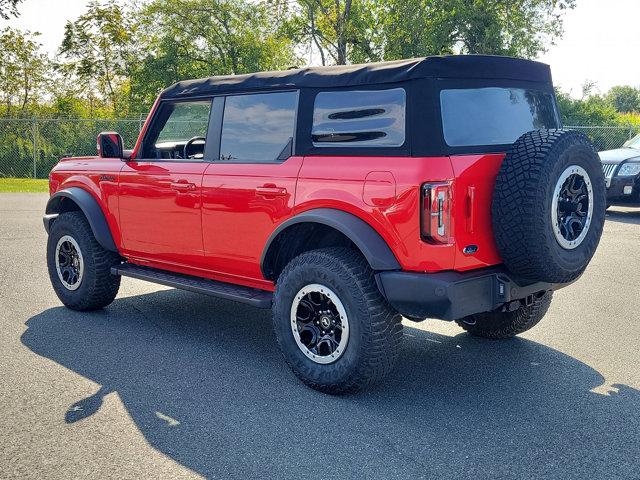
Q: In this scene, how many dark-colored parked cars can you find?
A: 1